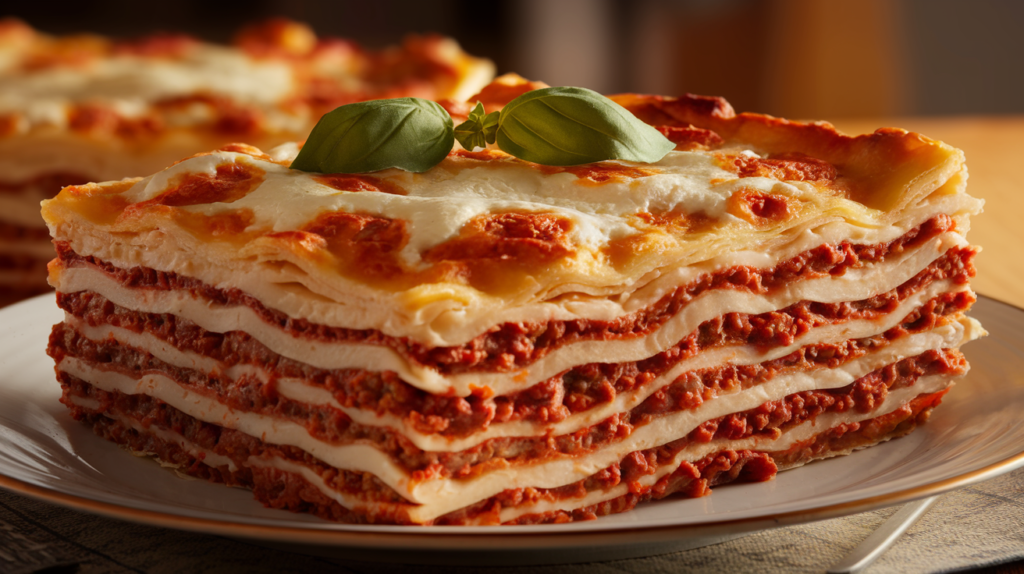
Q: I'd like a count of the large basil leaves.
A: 2